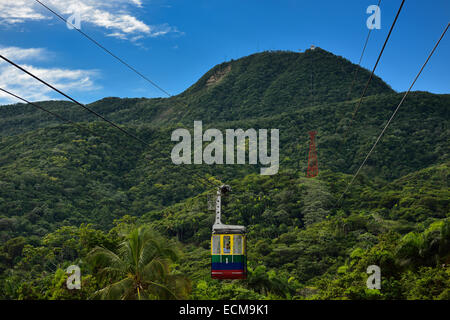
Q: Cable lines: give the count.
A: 6